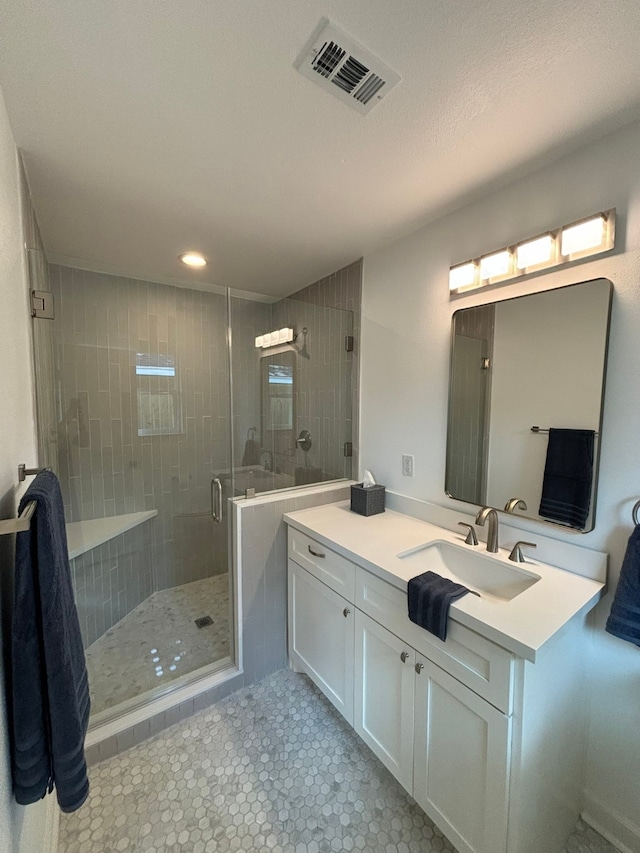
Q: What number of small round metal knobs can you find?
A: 3